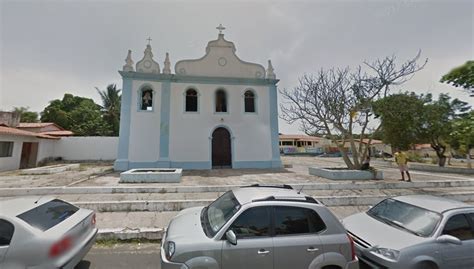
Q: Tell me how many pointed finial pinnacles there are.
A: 3